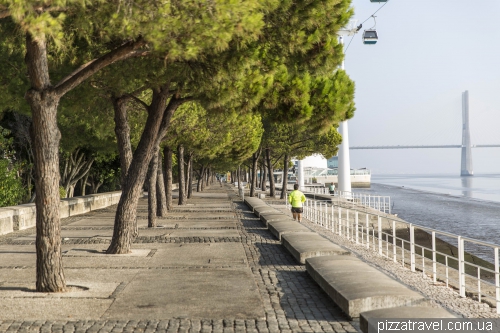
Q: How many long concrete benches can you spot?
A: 7